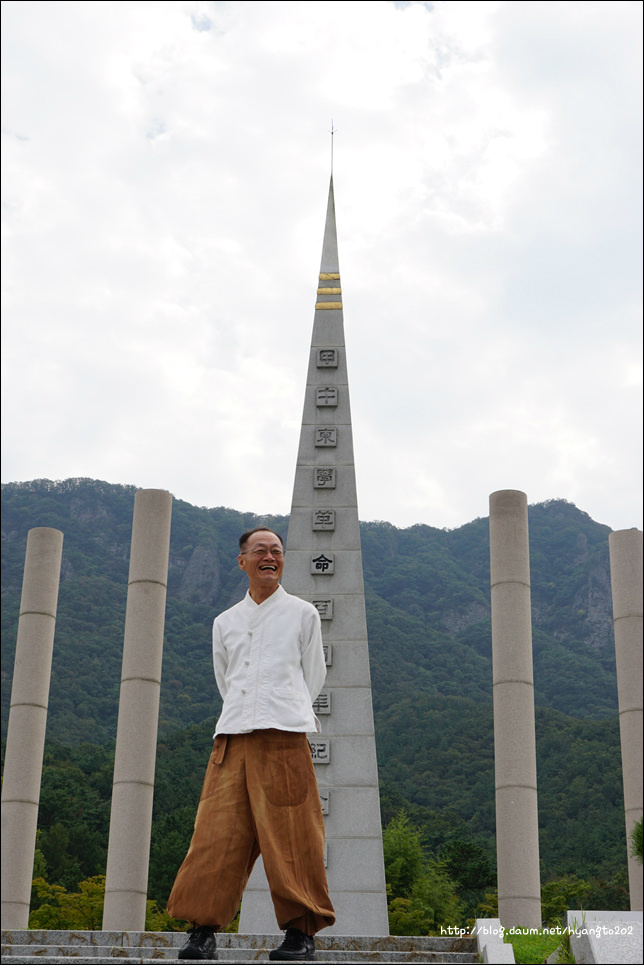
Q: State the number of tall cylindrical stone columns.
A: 4